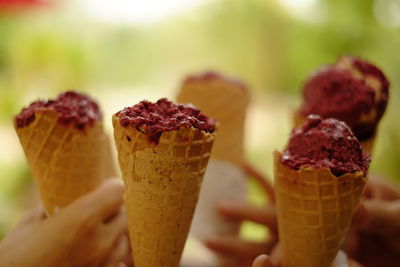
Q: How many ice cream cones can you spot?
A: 5